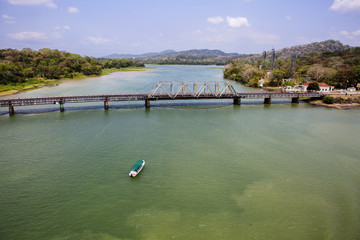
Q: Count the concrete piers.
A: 7